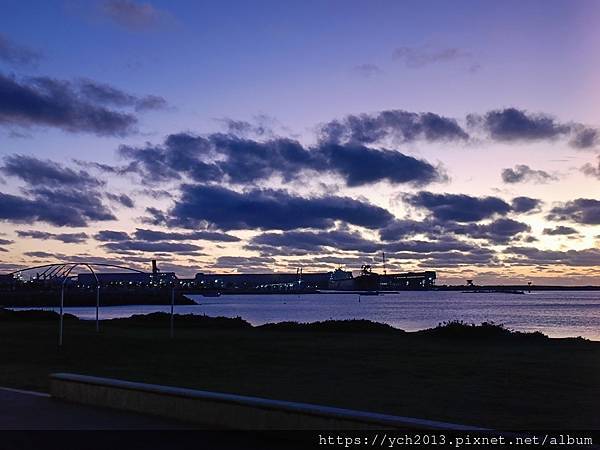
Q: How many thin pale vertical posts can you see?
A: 3